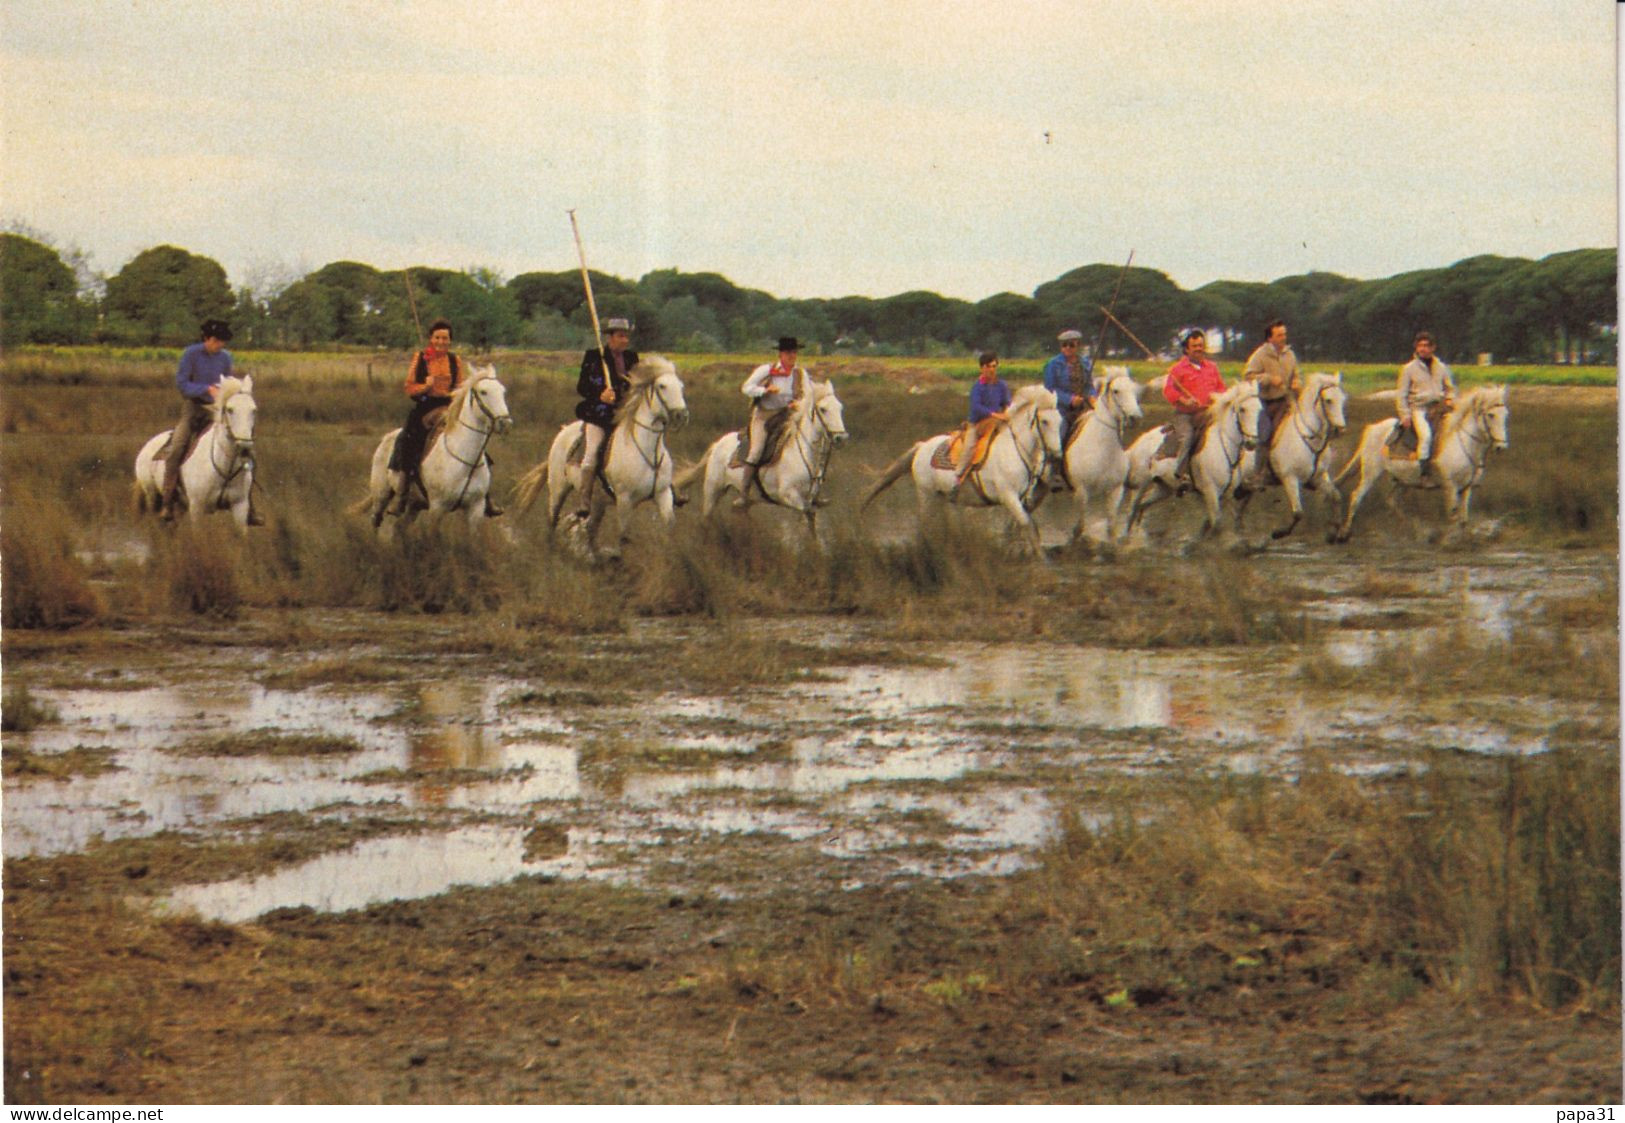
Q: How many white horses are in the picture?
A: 9